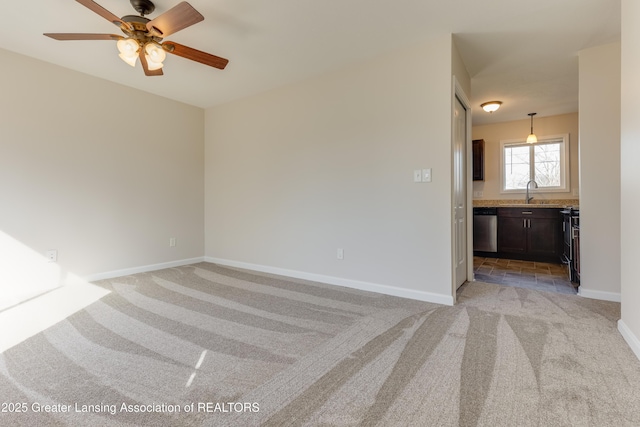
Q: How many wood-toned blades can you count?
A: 5